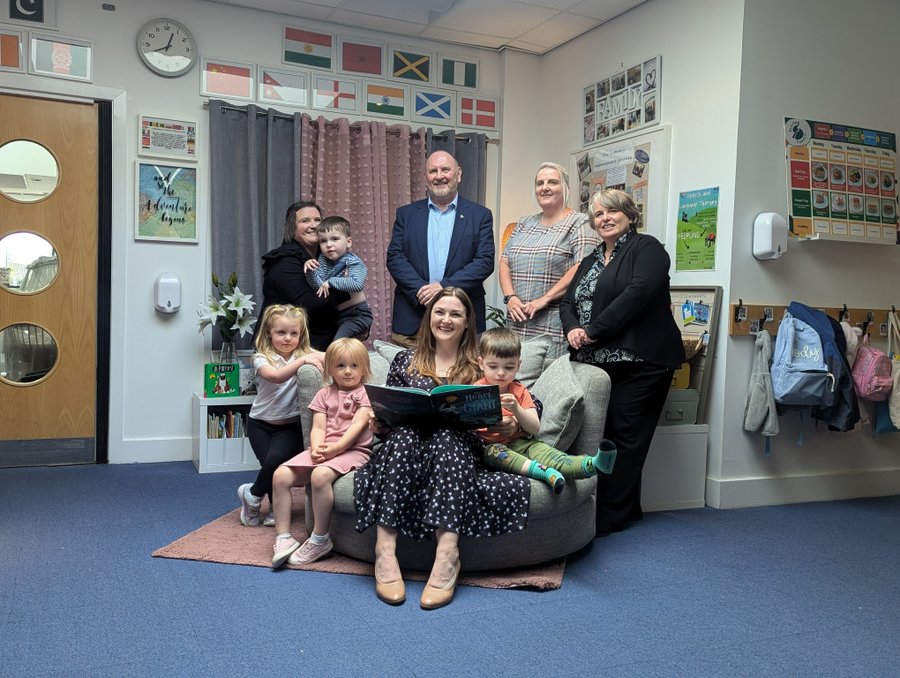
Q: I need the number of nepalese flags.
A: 1